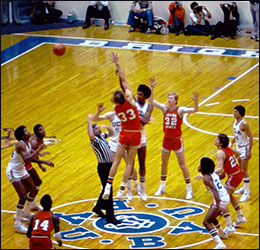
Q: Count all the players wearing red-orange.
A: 5